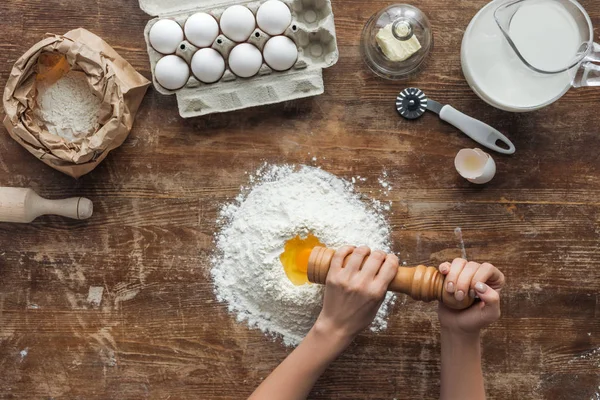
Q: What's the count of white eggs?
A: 8